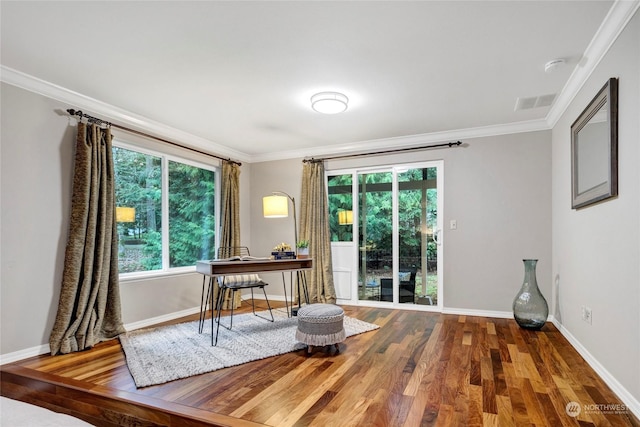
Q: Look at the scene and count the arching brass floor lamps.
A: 1